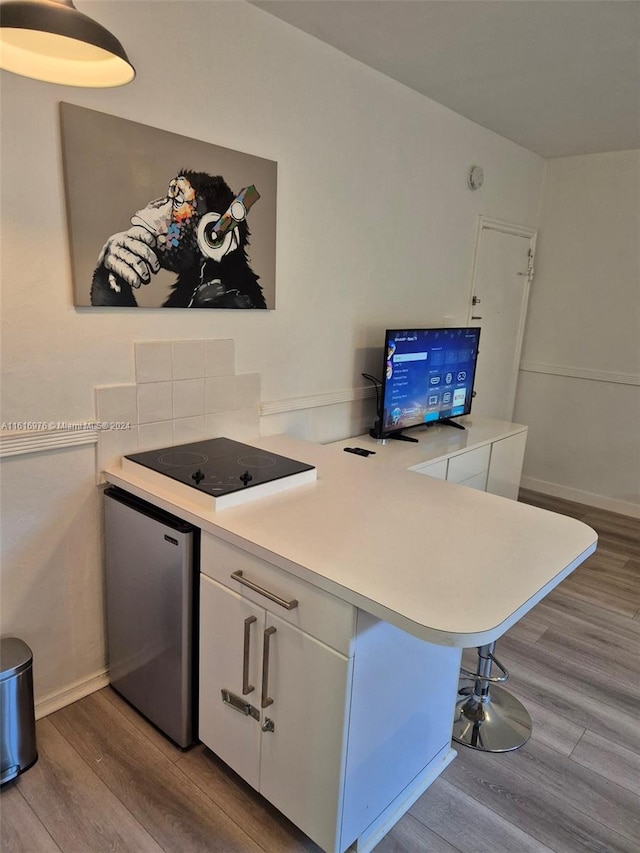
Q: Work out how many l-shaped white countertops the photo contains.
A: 1